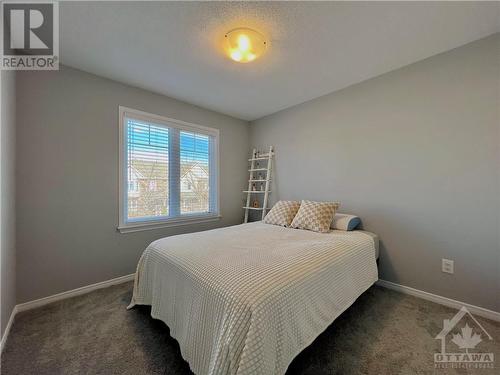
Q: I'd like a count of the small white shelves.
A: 5